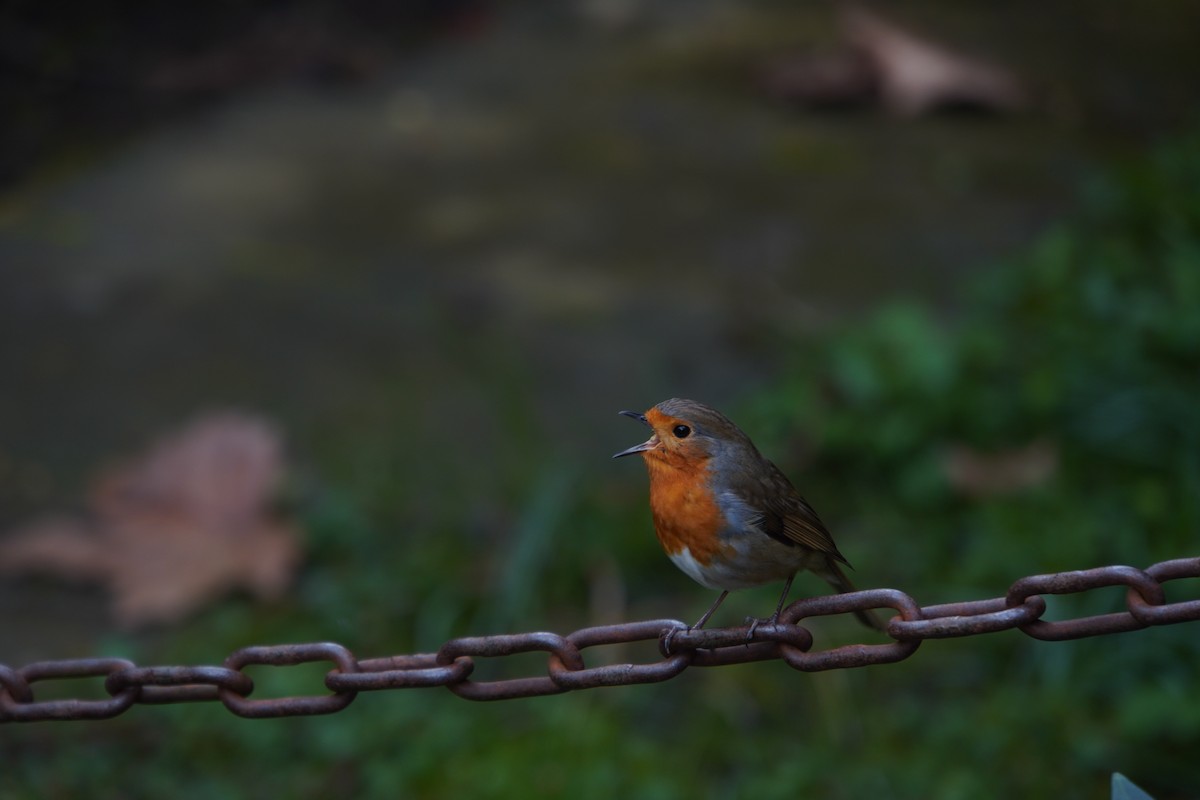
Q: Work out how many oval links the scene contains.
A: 12